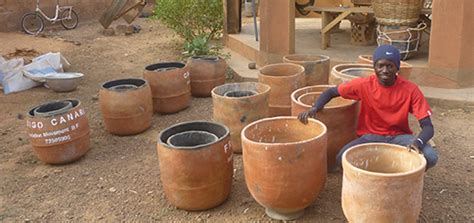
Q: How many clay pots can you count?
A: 13